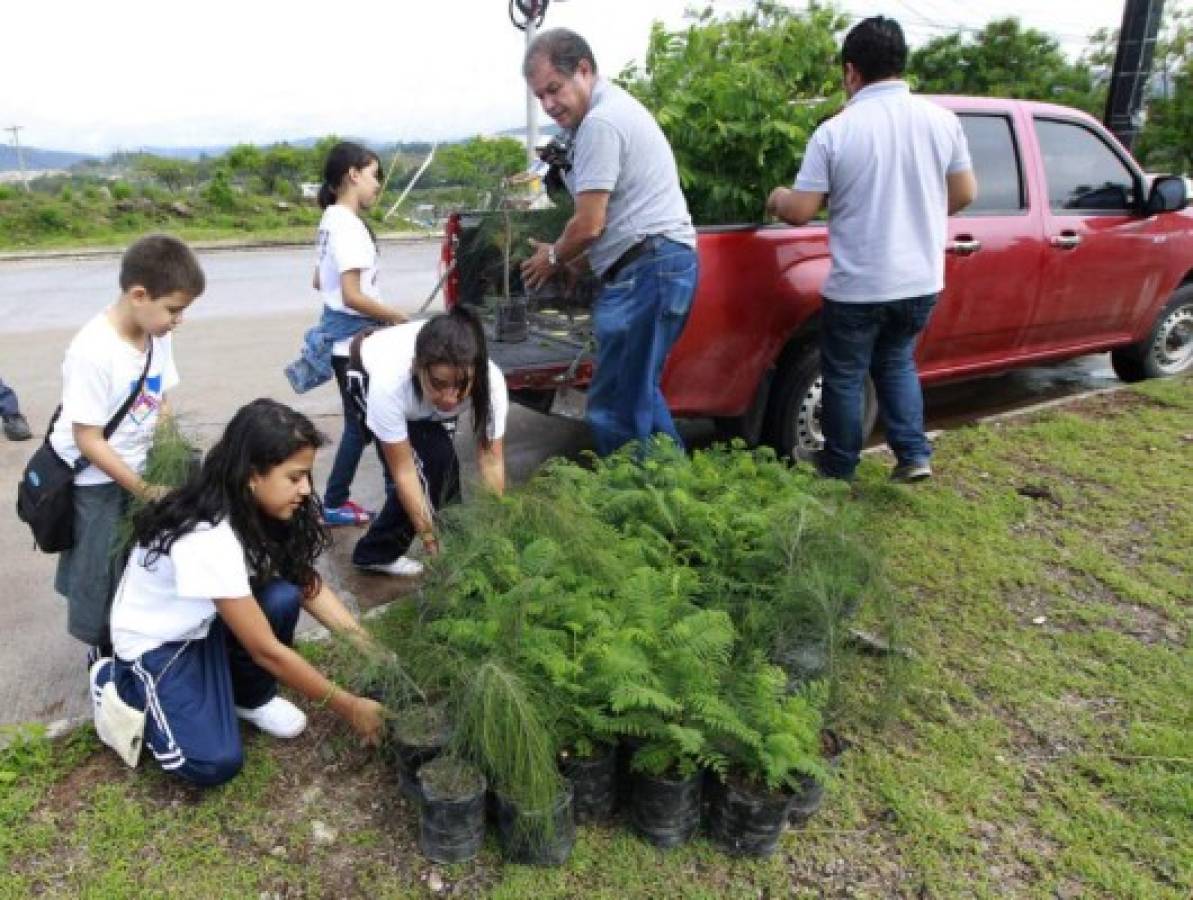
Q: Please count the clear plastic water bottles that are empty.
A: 0